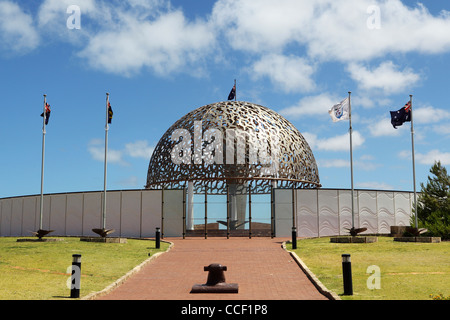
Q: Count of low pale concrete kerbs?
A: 2